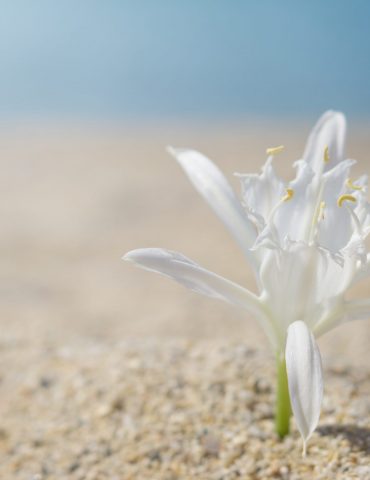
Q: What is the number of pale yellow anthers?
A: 6